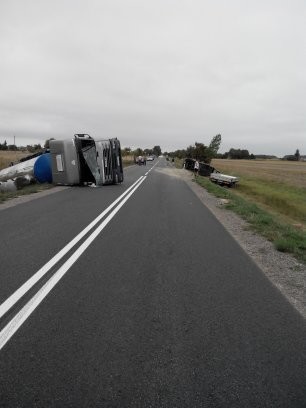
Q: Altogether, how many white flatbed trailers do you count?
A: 1